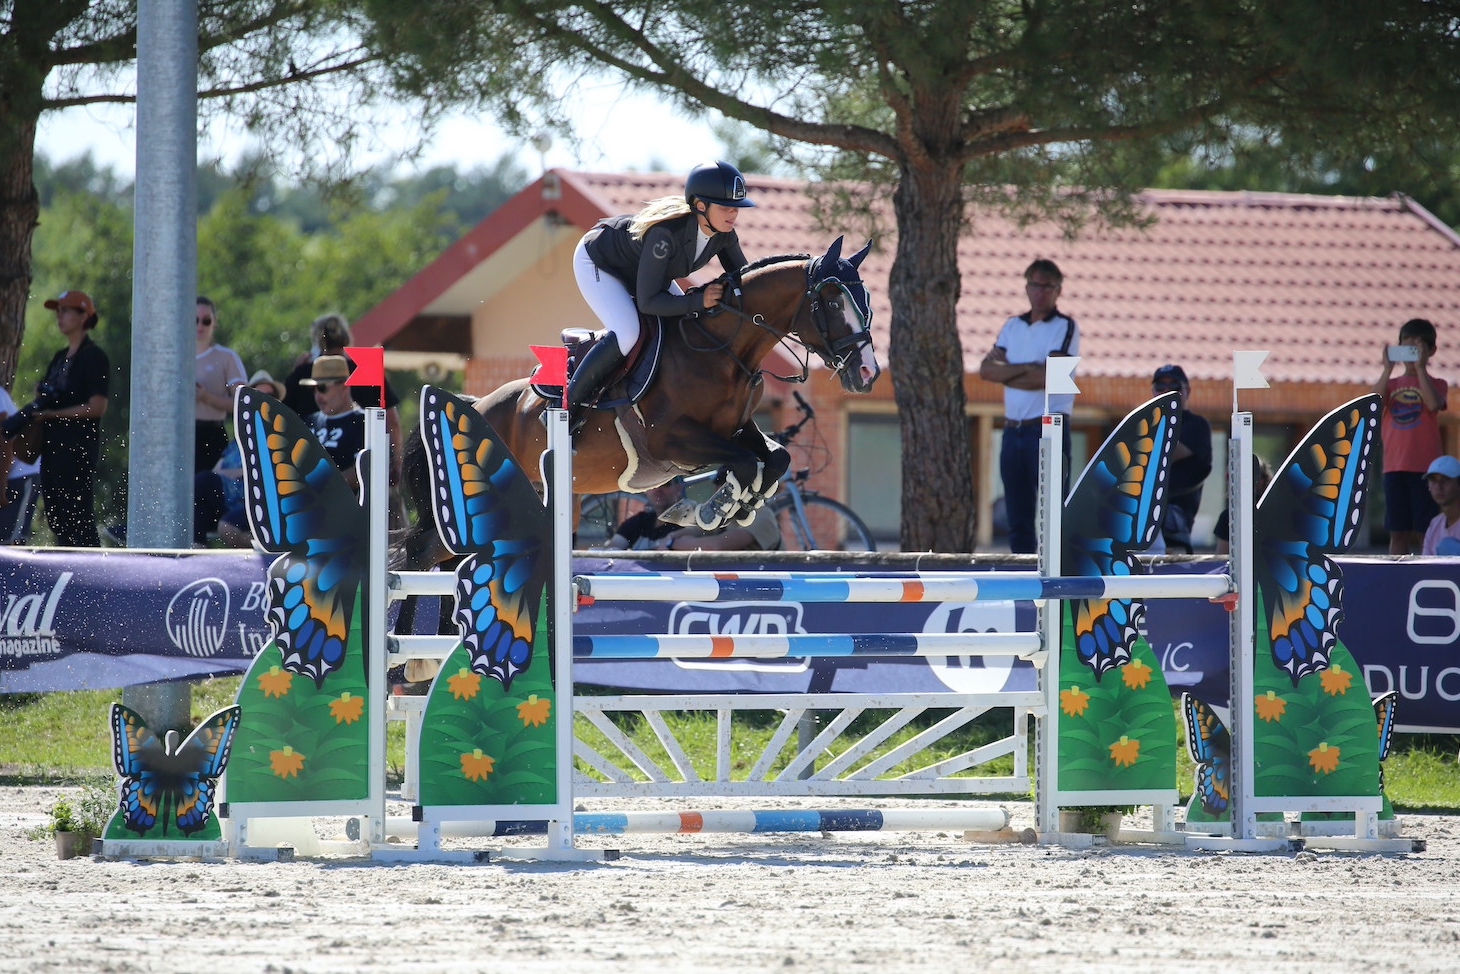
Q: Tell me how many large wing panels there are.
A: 4